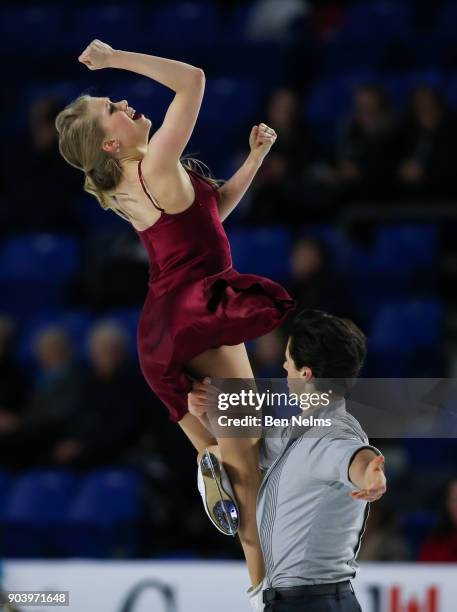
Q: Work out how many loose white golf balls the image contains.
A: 0